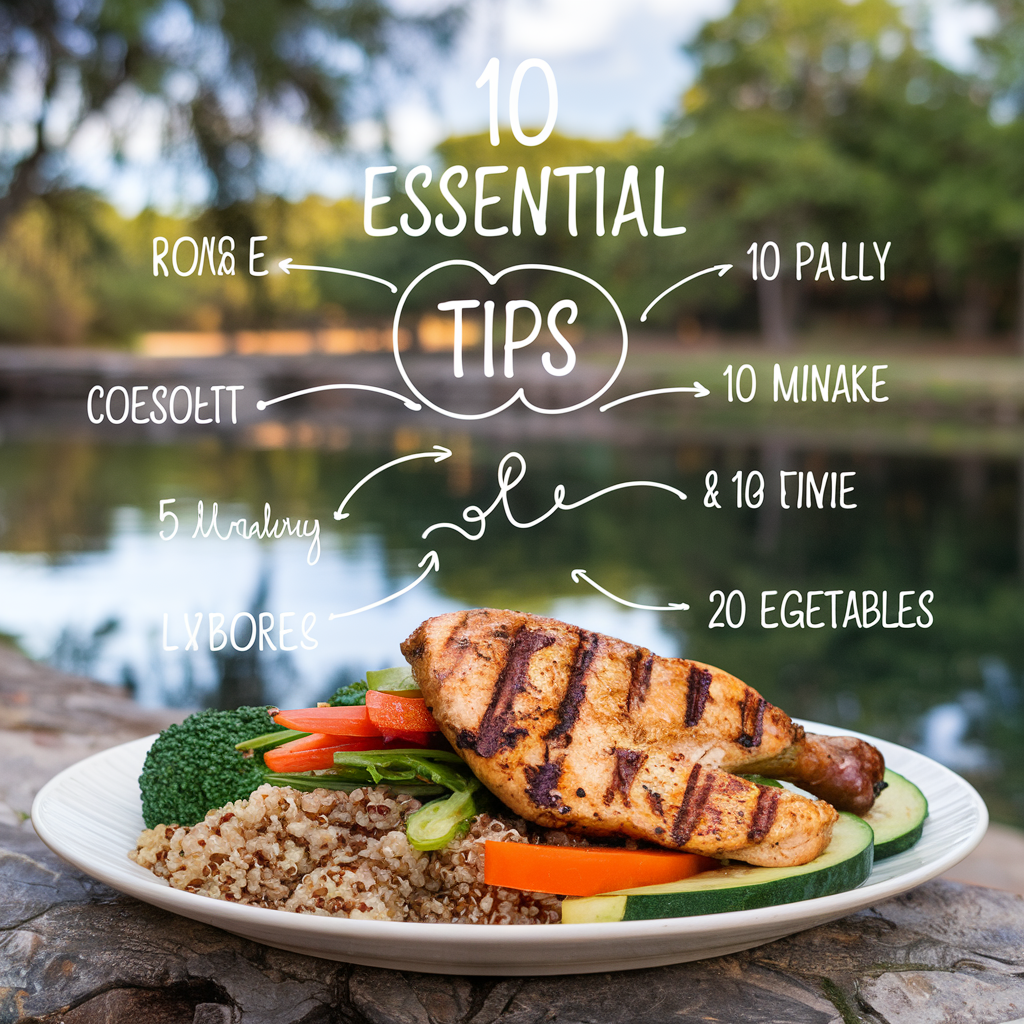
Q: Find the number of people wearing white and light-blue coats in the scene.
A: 0